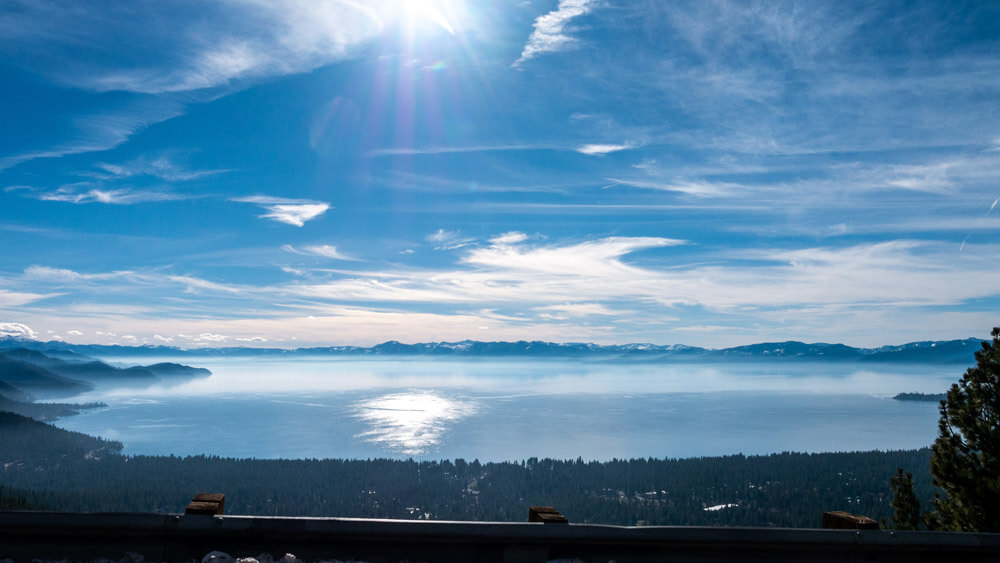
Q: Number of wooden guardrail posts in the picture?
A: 3